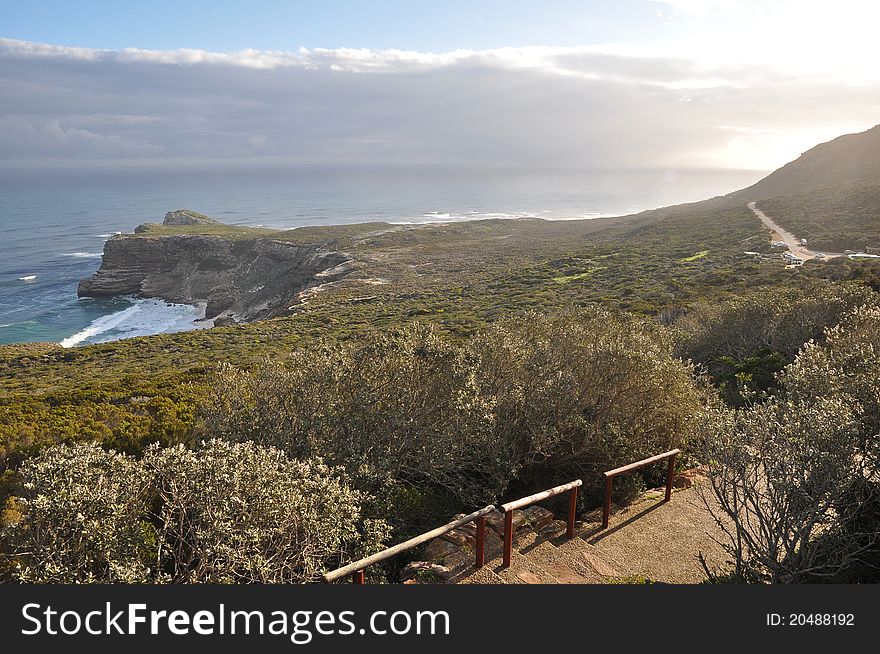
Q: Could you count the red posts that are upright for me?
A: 6